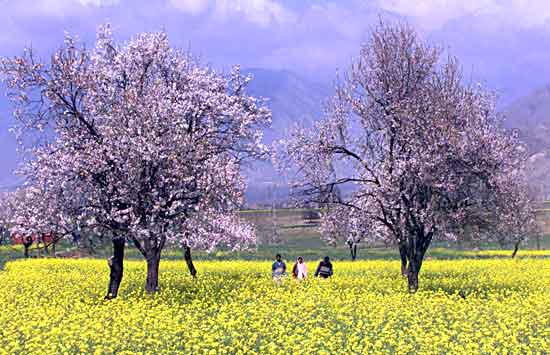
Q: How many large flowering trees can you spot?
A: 2